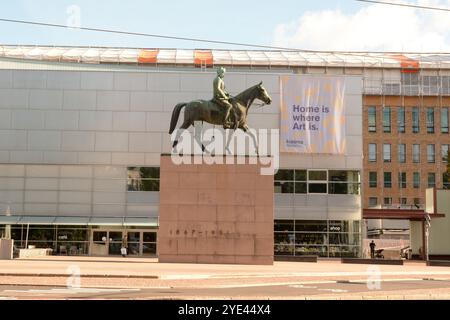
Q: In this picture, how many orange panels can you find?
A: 3